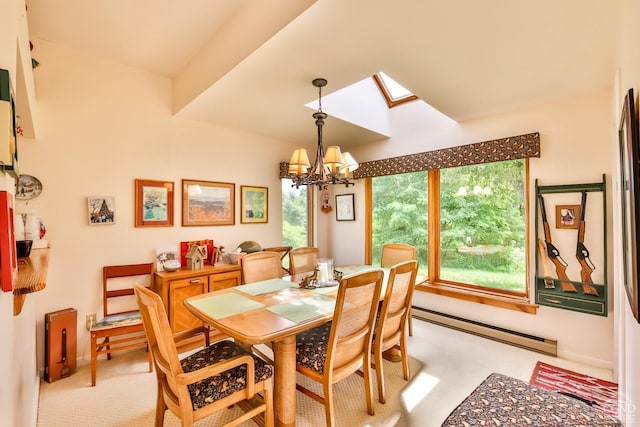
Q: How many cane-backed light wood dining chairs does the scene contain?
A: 6